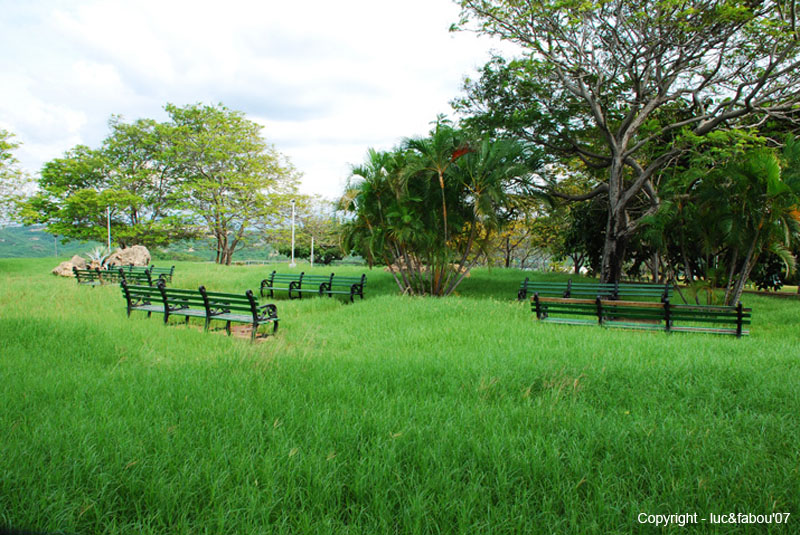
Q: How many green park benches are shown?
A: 6